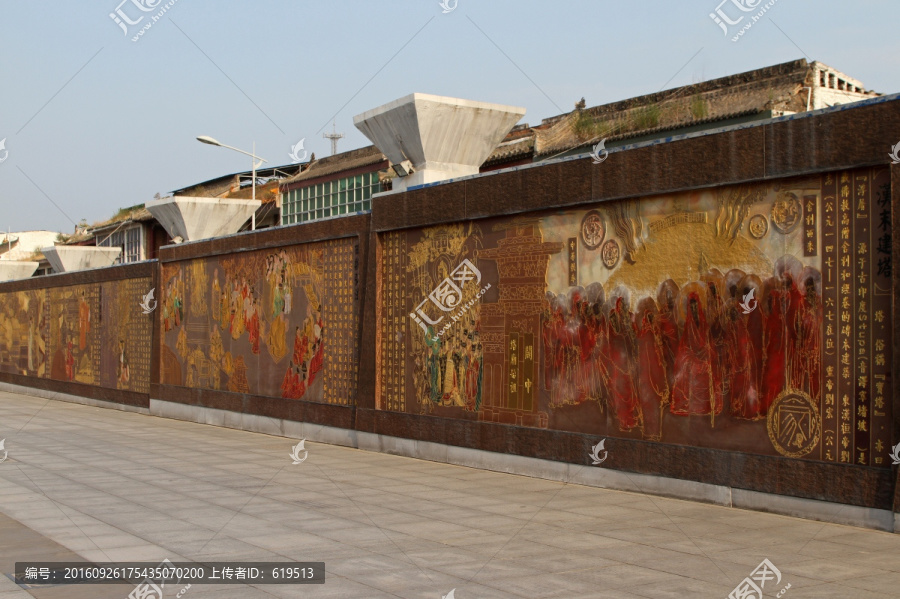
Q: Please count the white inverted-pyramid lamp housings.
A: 4